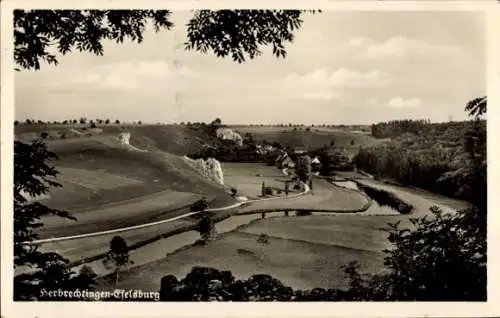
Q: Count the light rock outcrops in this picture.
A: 3